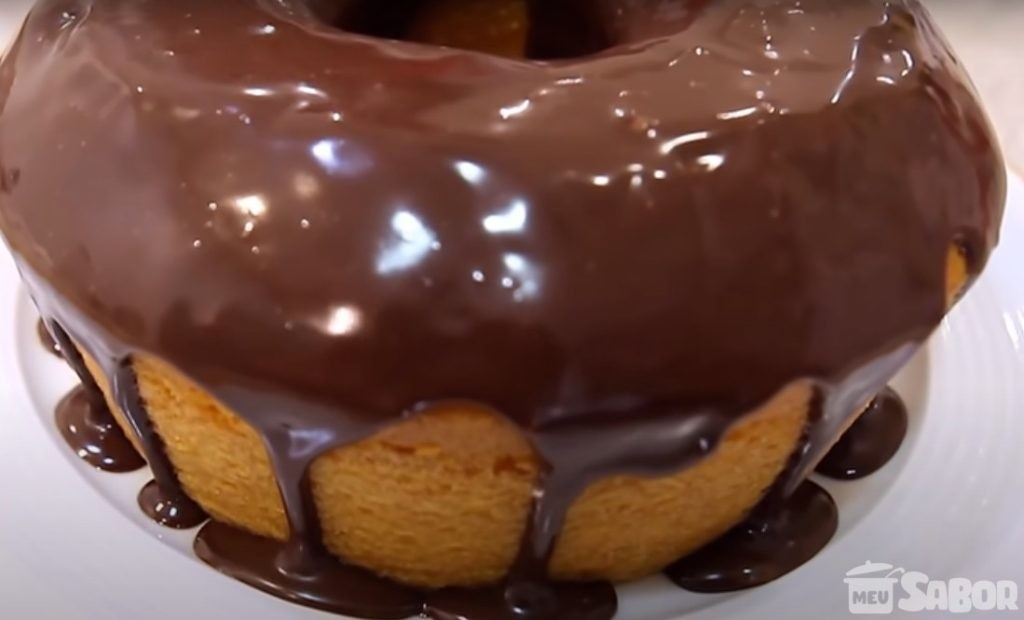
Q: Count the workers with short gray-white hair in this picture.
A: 0